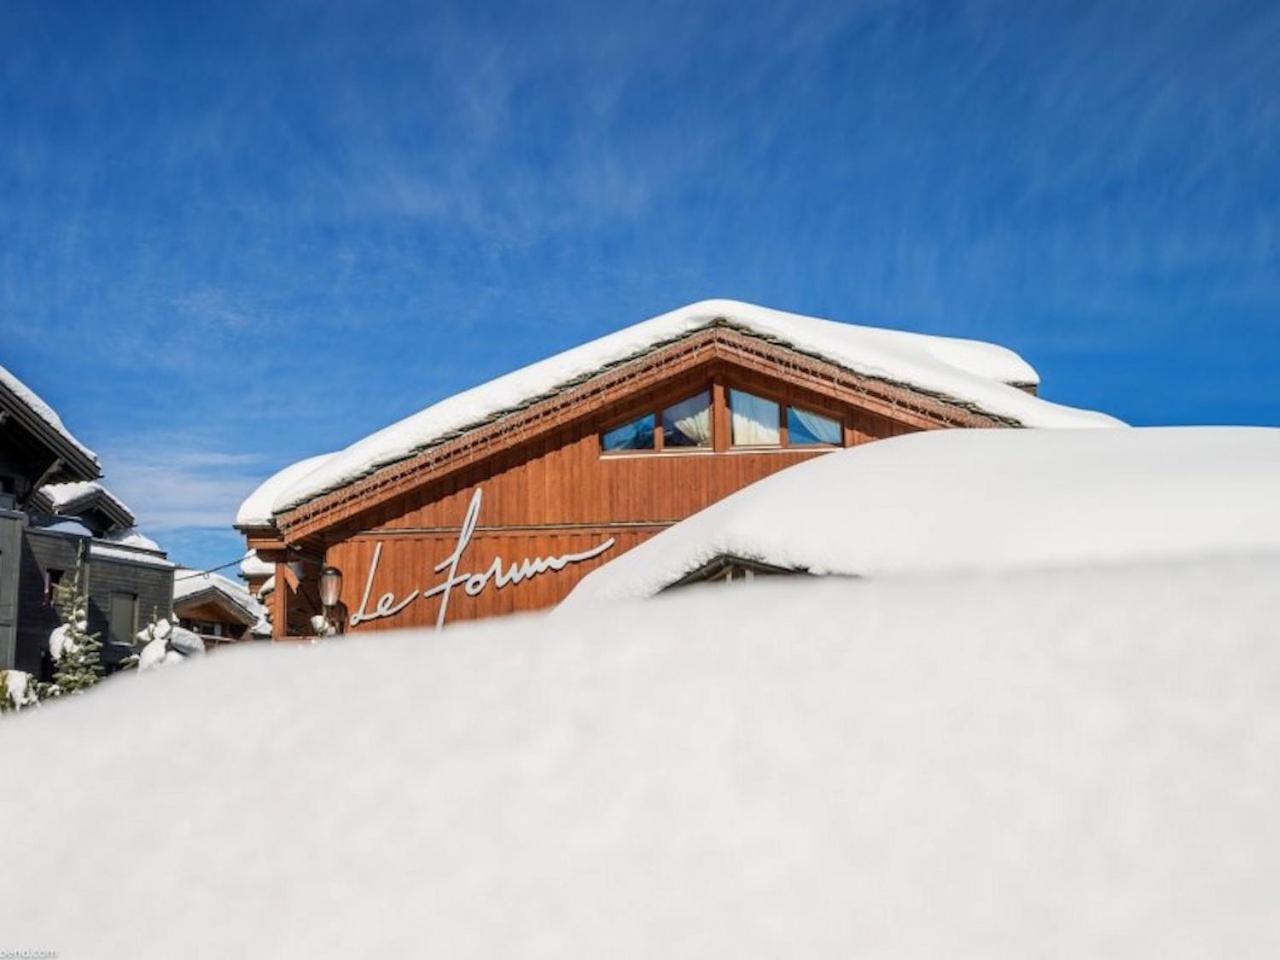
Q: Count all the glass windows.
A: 4